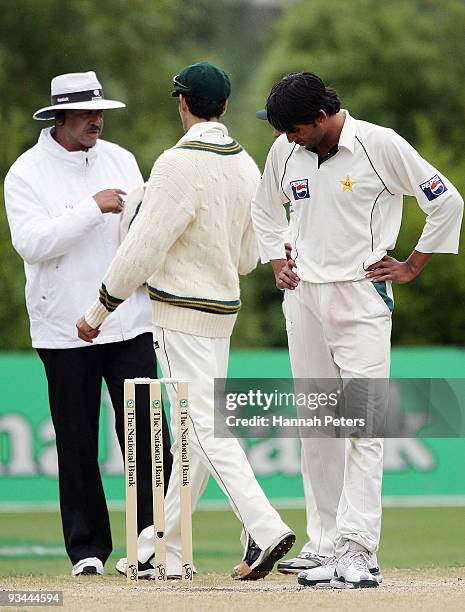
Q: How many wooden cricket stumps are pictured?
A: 3